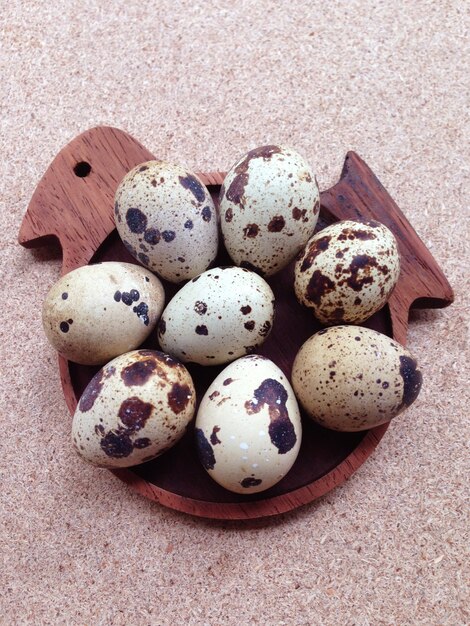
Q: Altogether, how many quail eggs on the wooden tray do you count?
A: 8